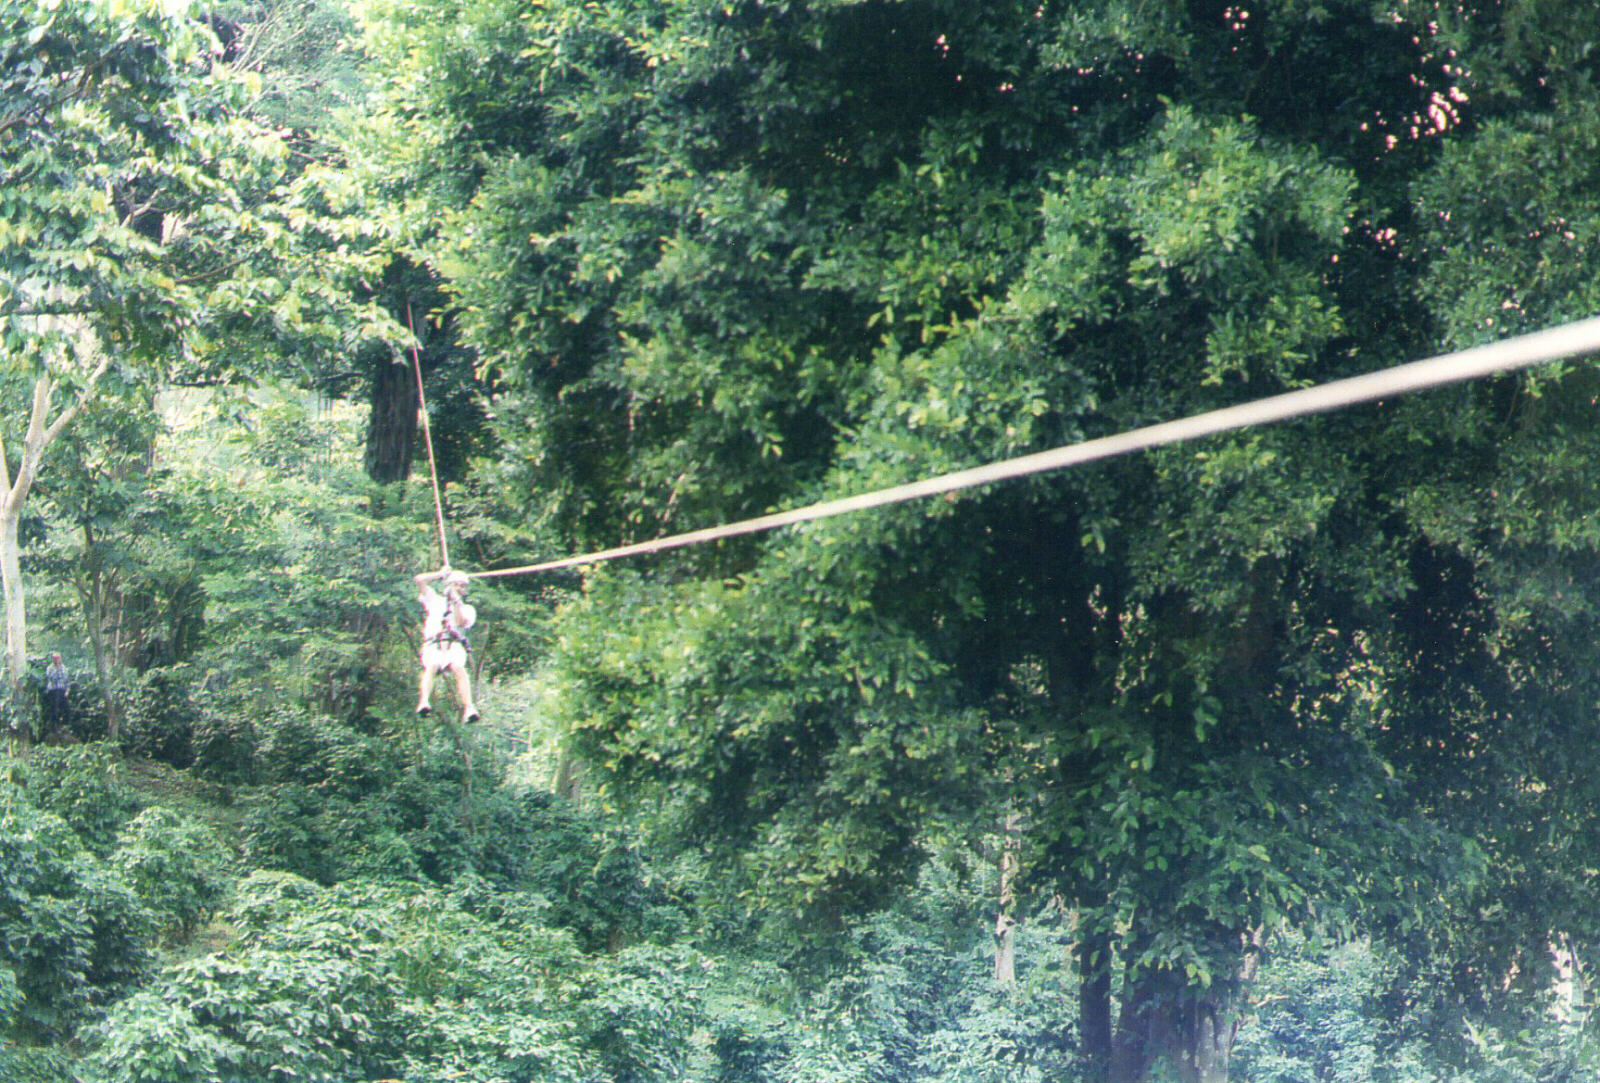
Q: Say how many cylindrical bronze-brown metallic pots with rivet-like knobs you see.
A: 0